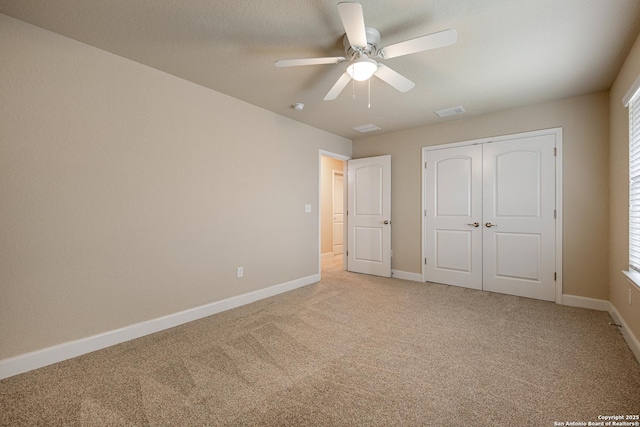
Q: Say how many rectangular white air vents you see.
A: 2